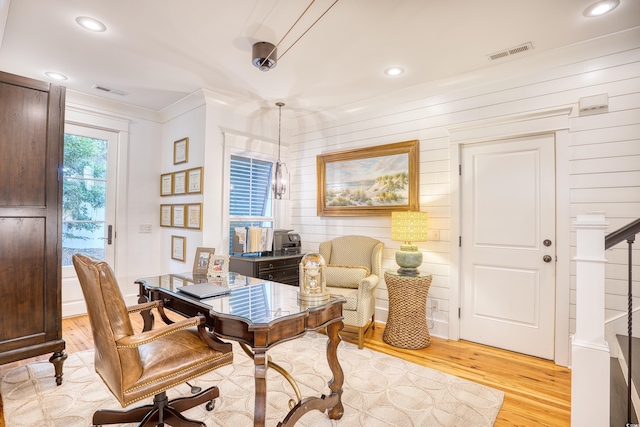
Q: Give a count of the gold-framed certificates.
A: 8